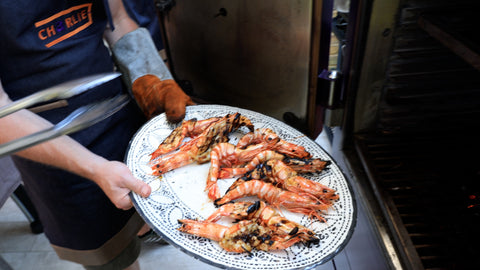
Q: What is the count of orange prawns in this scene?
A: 9